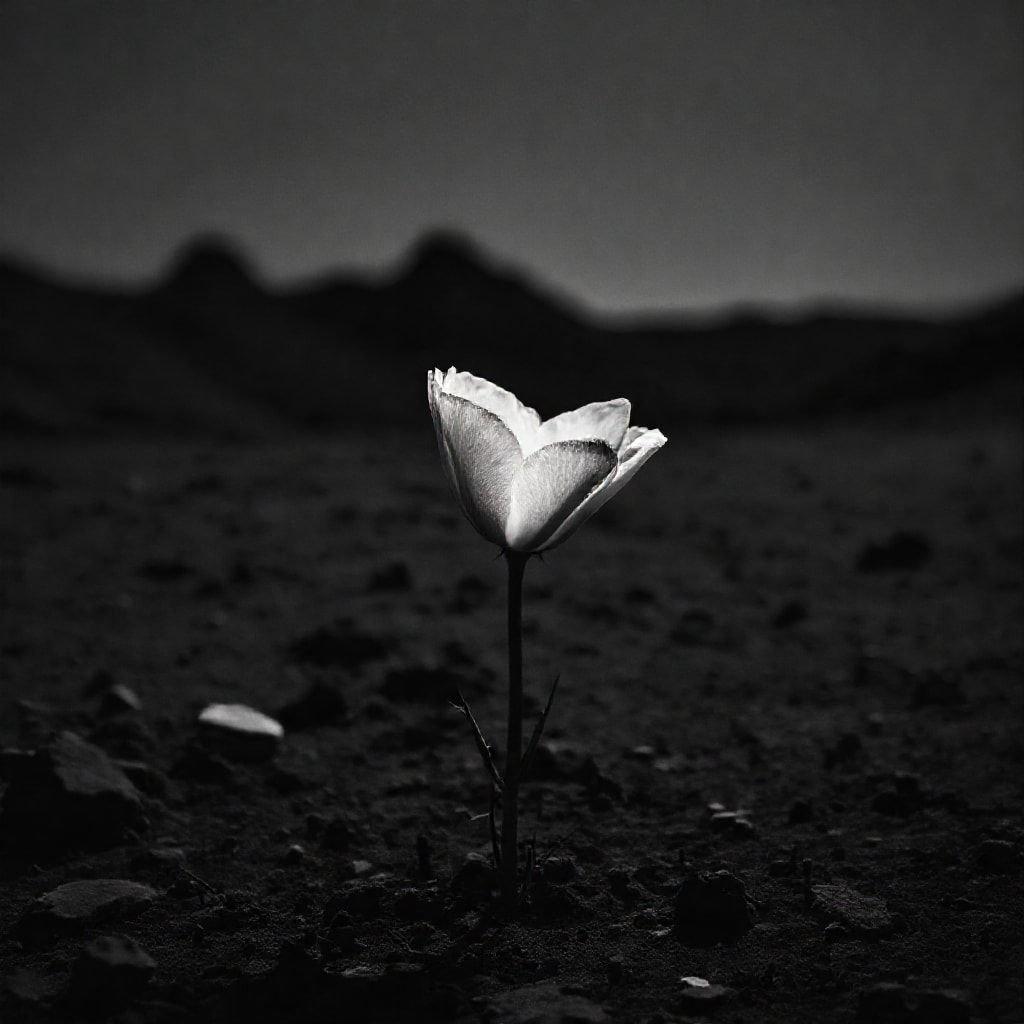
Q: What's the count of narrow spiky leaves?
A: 2